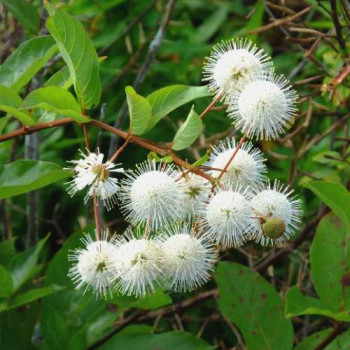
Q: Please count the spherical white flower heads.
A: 11